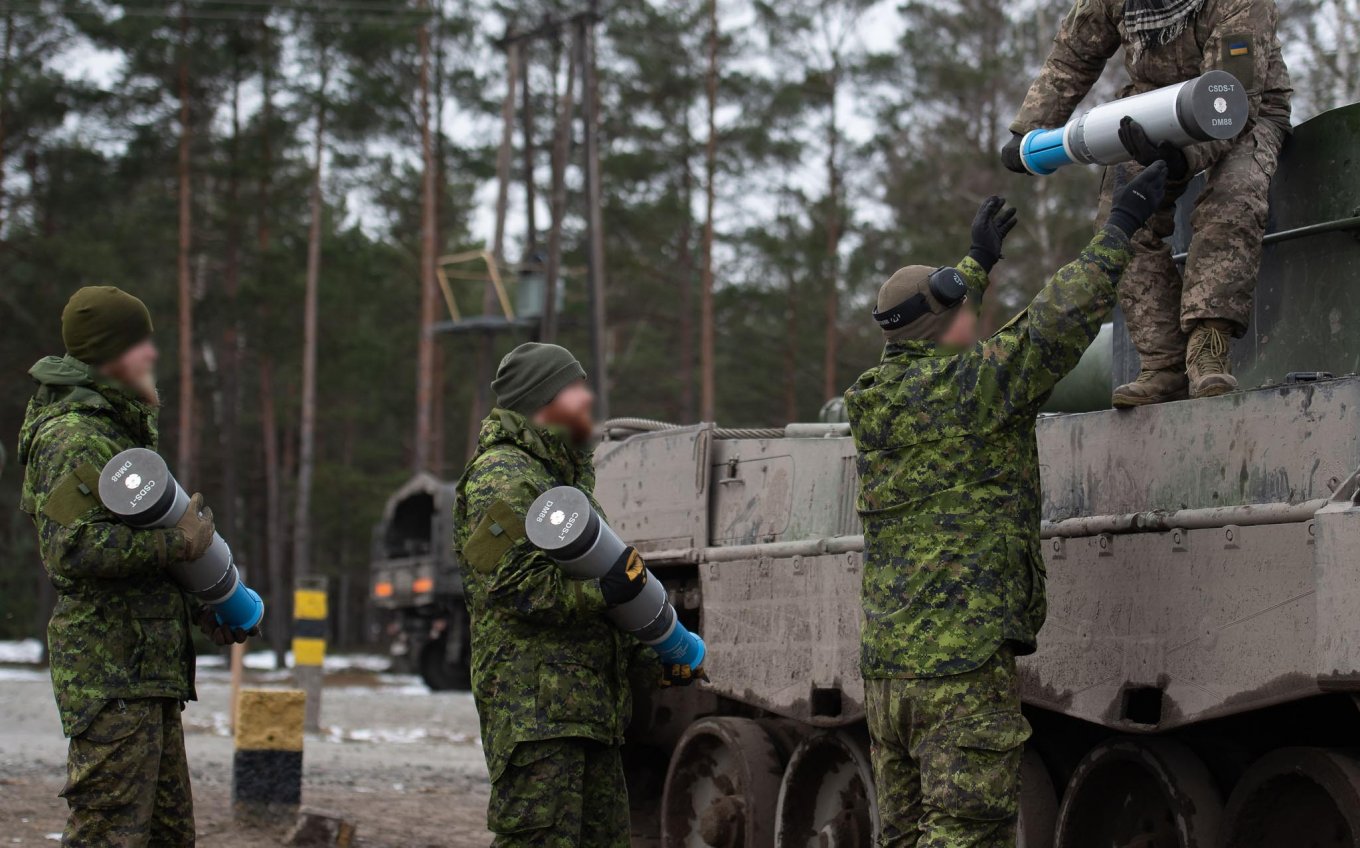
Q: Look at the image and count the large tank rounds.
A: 3